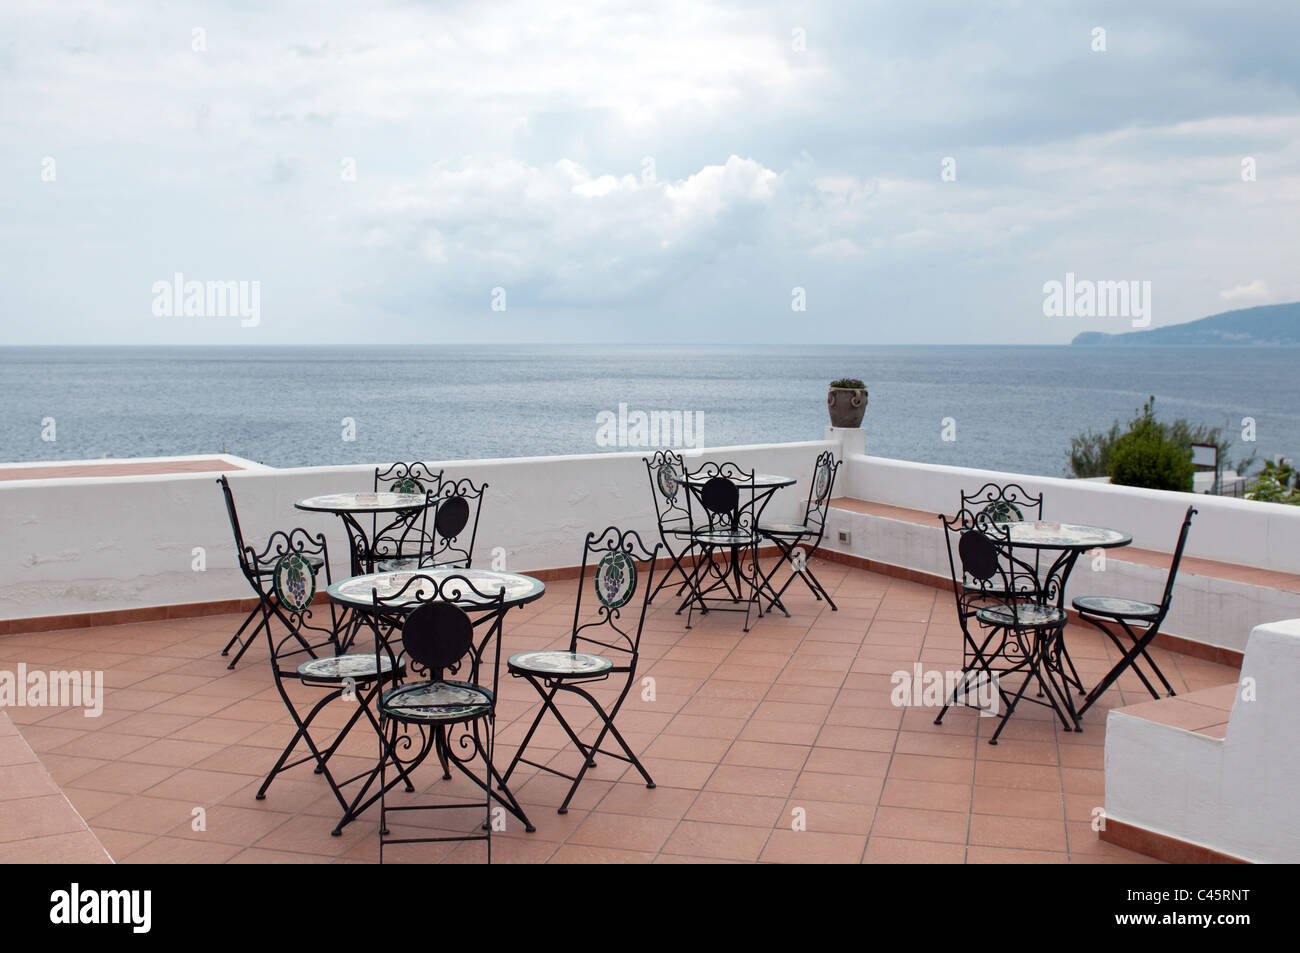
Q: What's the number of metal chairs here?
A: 12